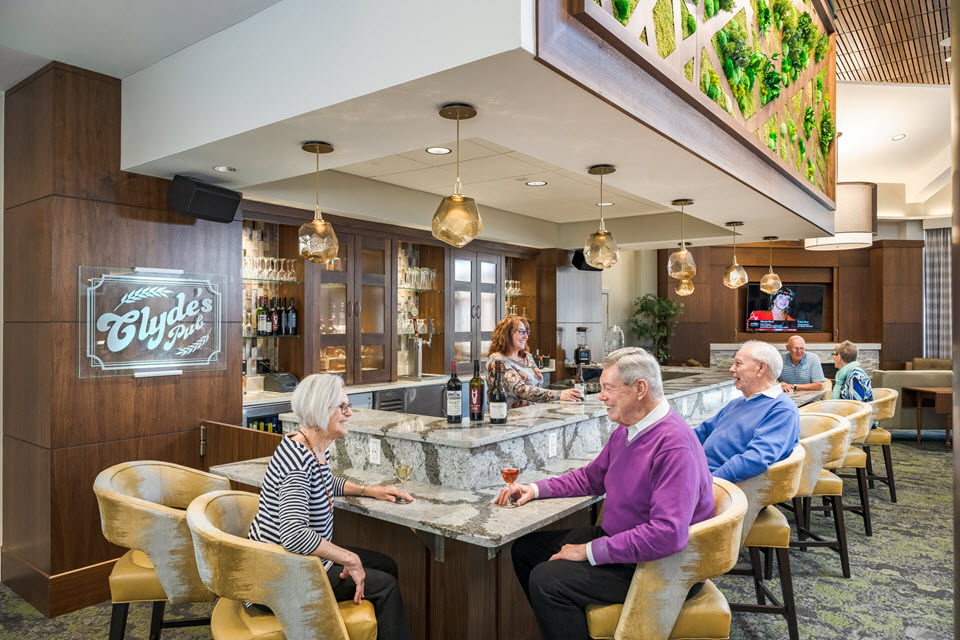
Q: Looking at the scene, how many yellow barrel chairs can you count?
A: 8